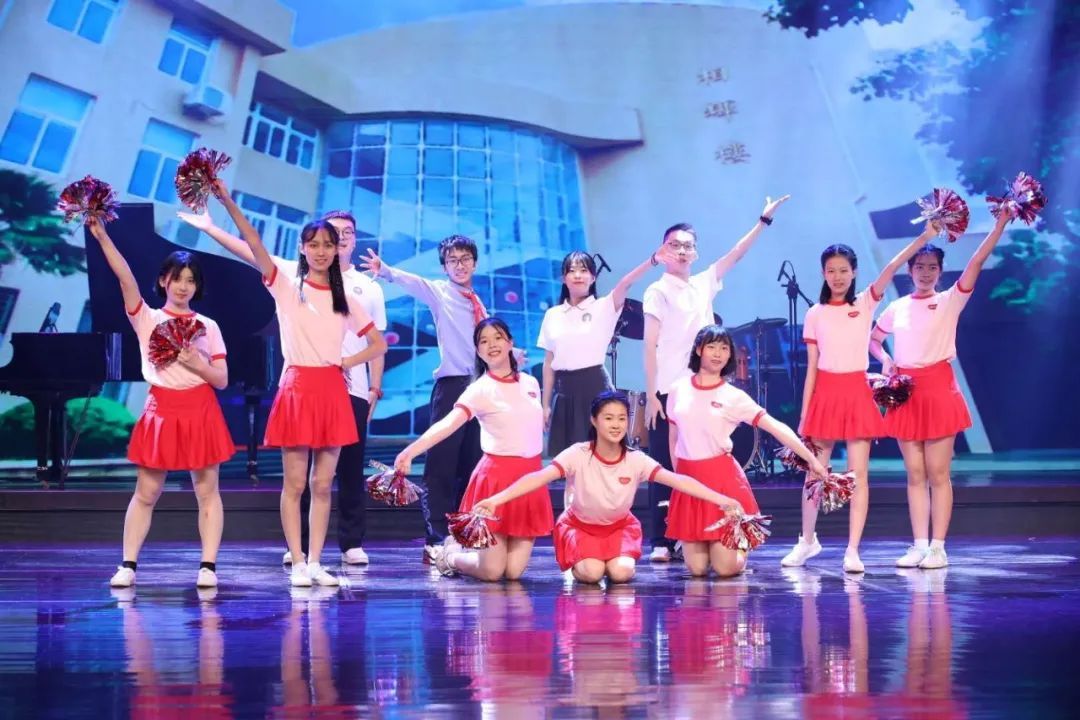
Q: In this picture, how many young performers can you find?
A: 11